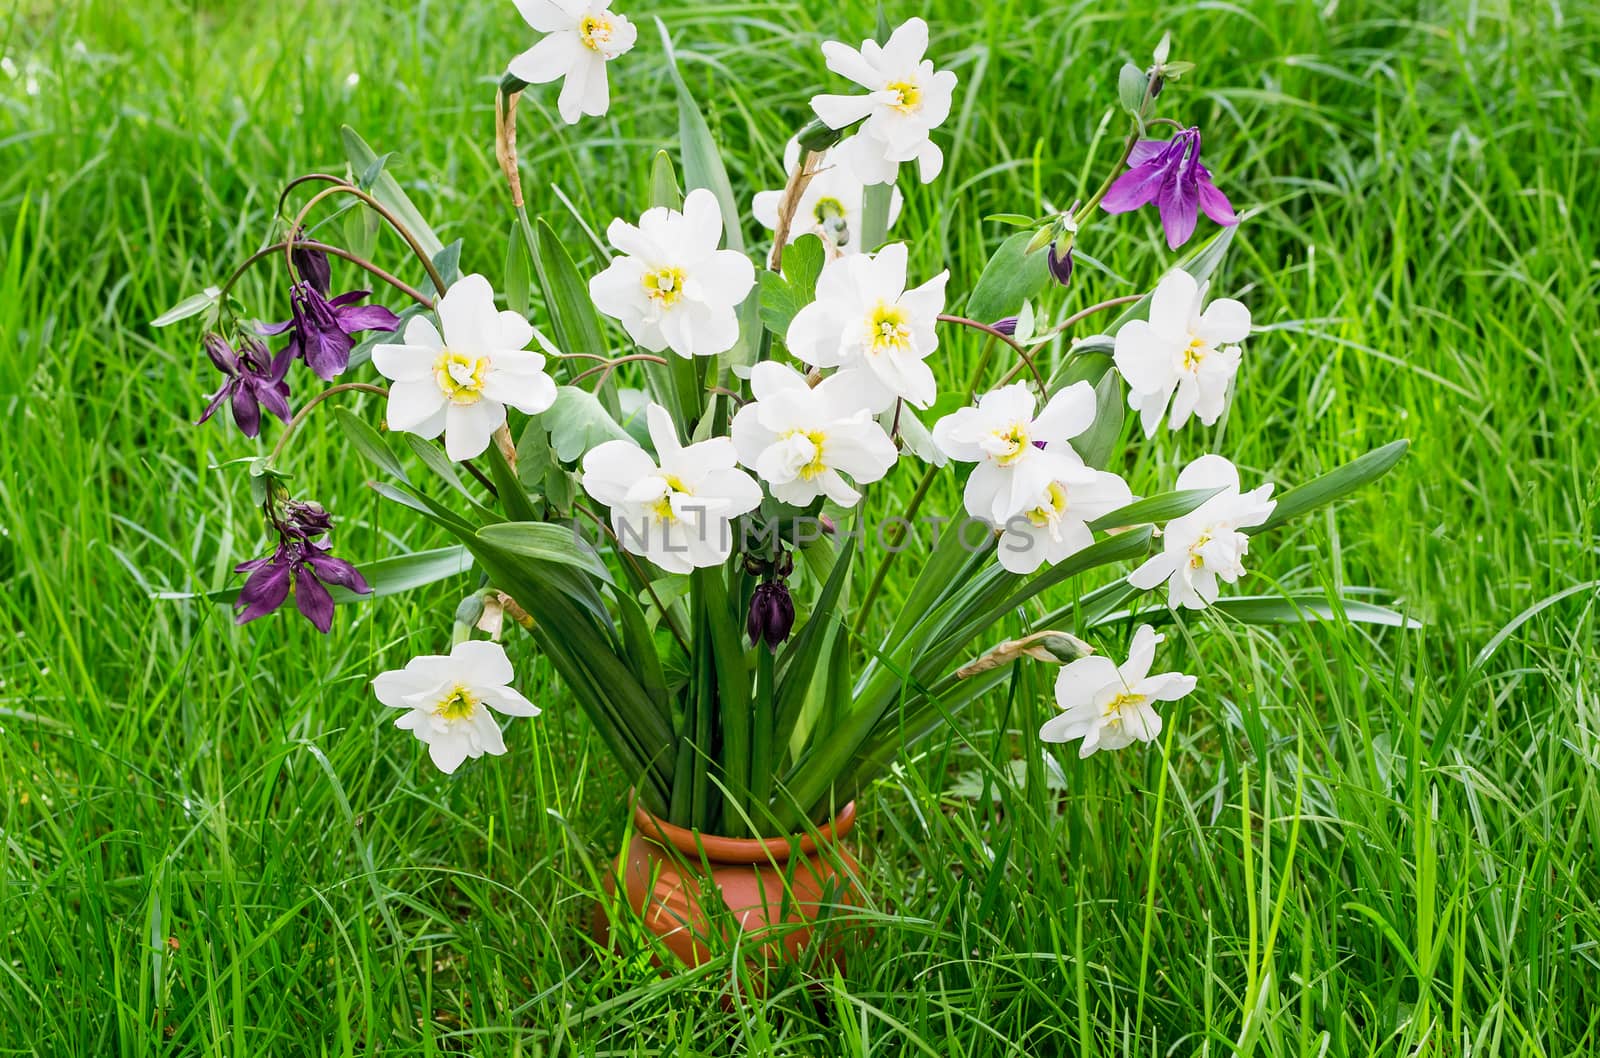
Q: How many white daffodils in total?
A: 14